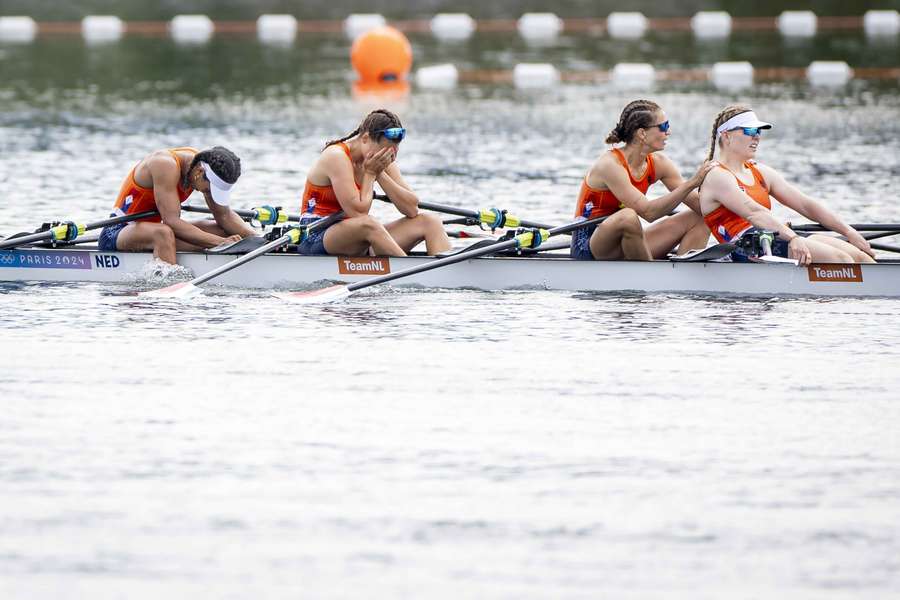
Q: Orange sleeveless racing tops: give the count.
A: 4